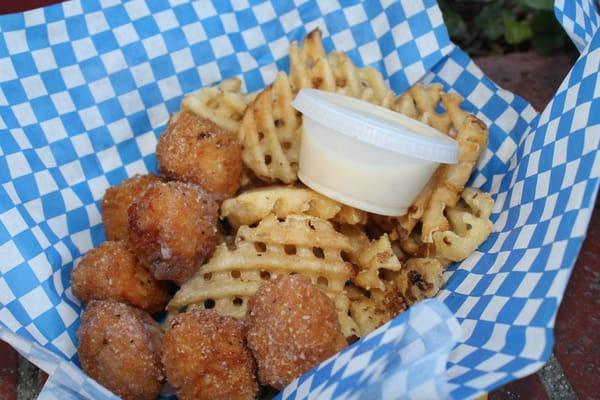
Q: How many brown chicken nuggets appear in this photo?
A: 7